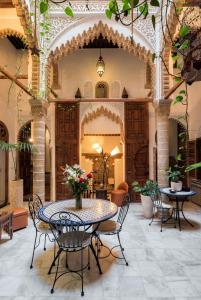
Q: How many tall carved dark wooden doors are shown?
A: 2